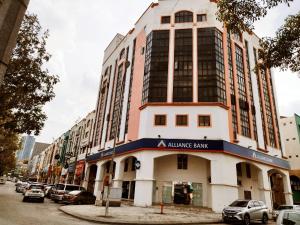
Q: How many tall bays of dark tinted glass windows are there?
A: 3